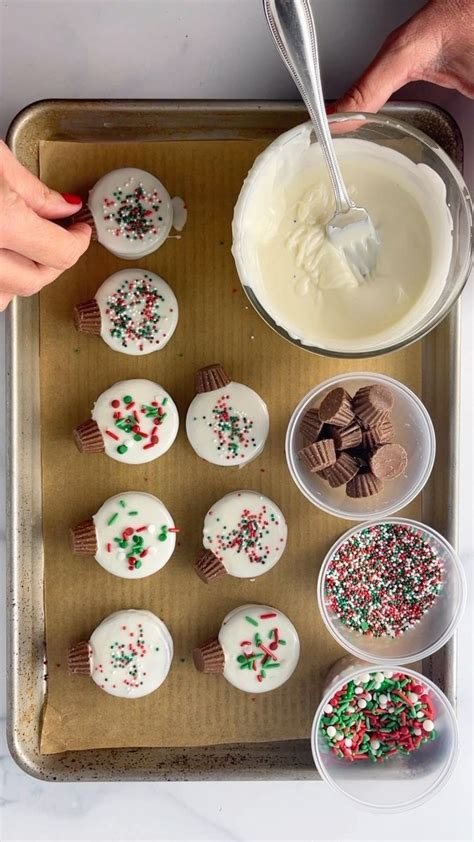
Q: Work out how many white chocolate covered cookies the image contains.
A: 8